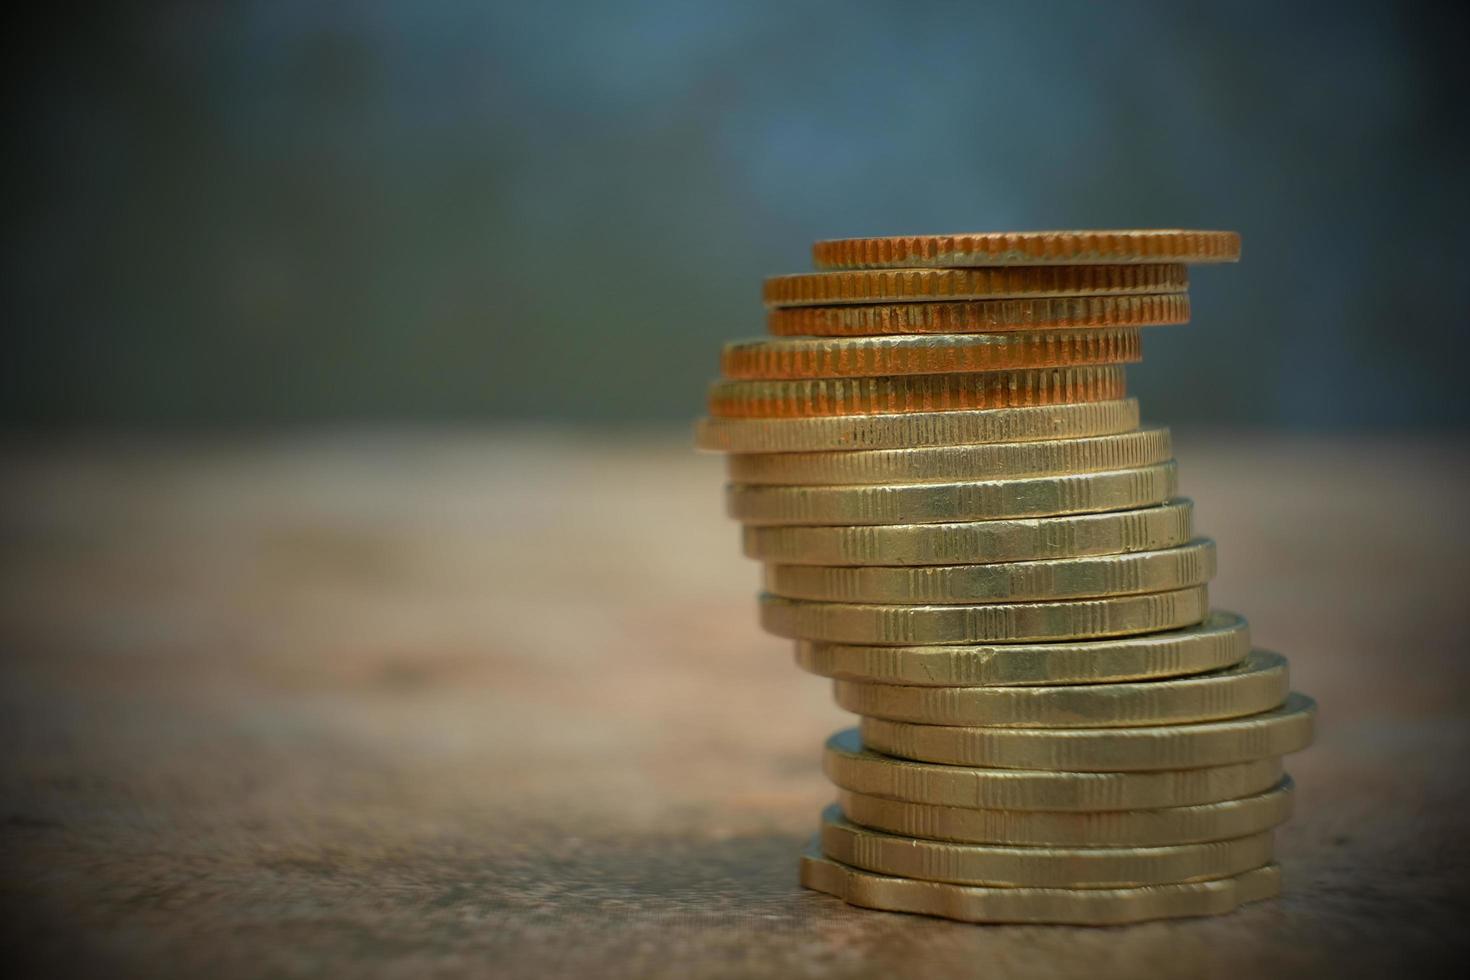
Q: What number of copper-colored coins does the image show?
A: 5